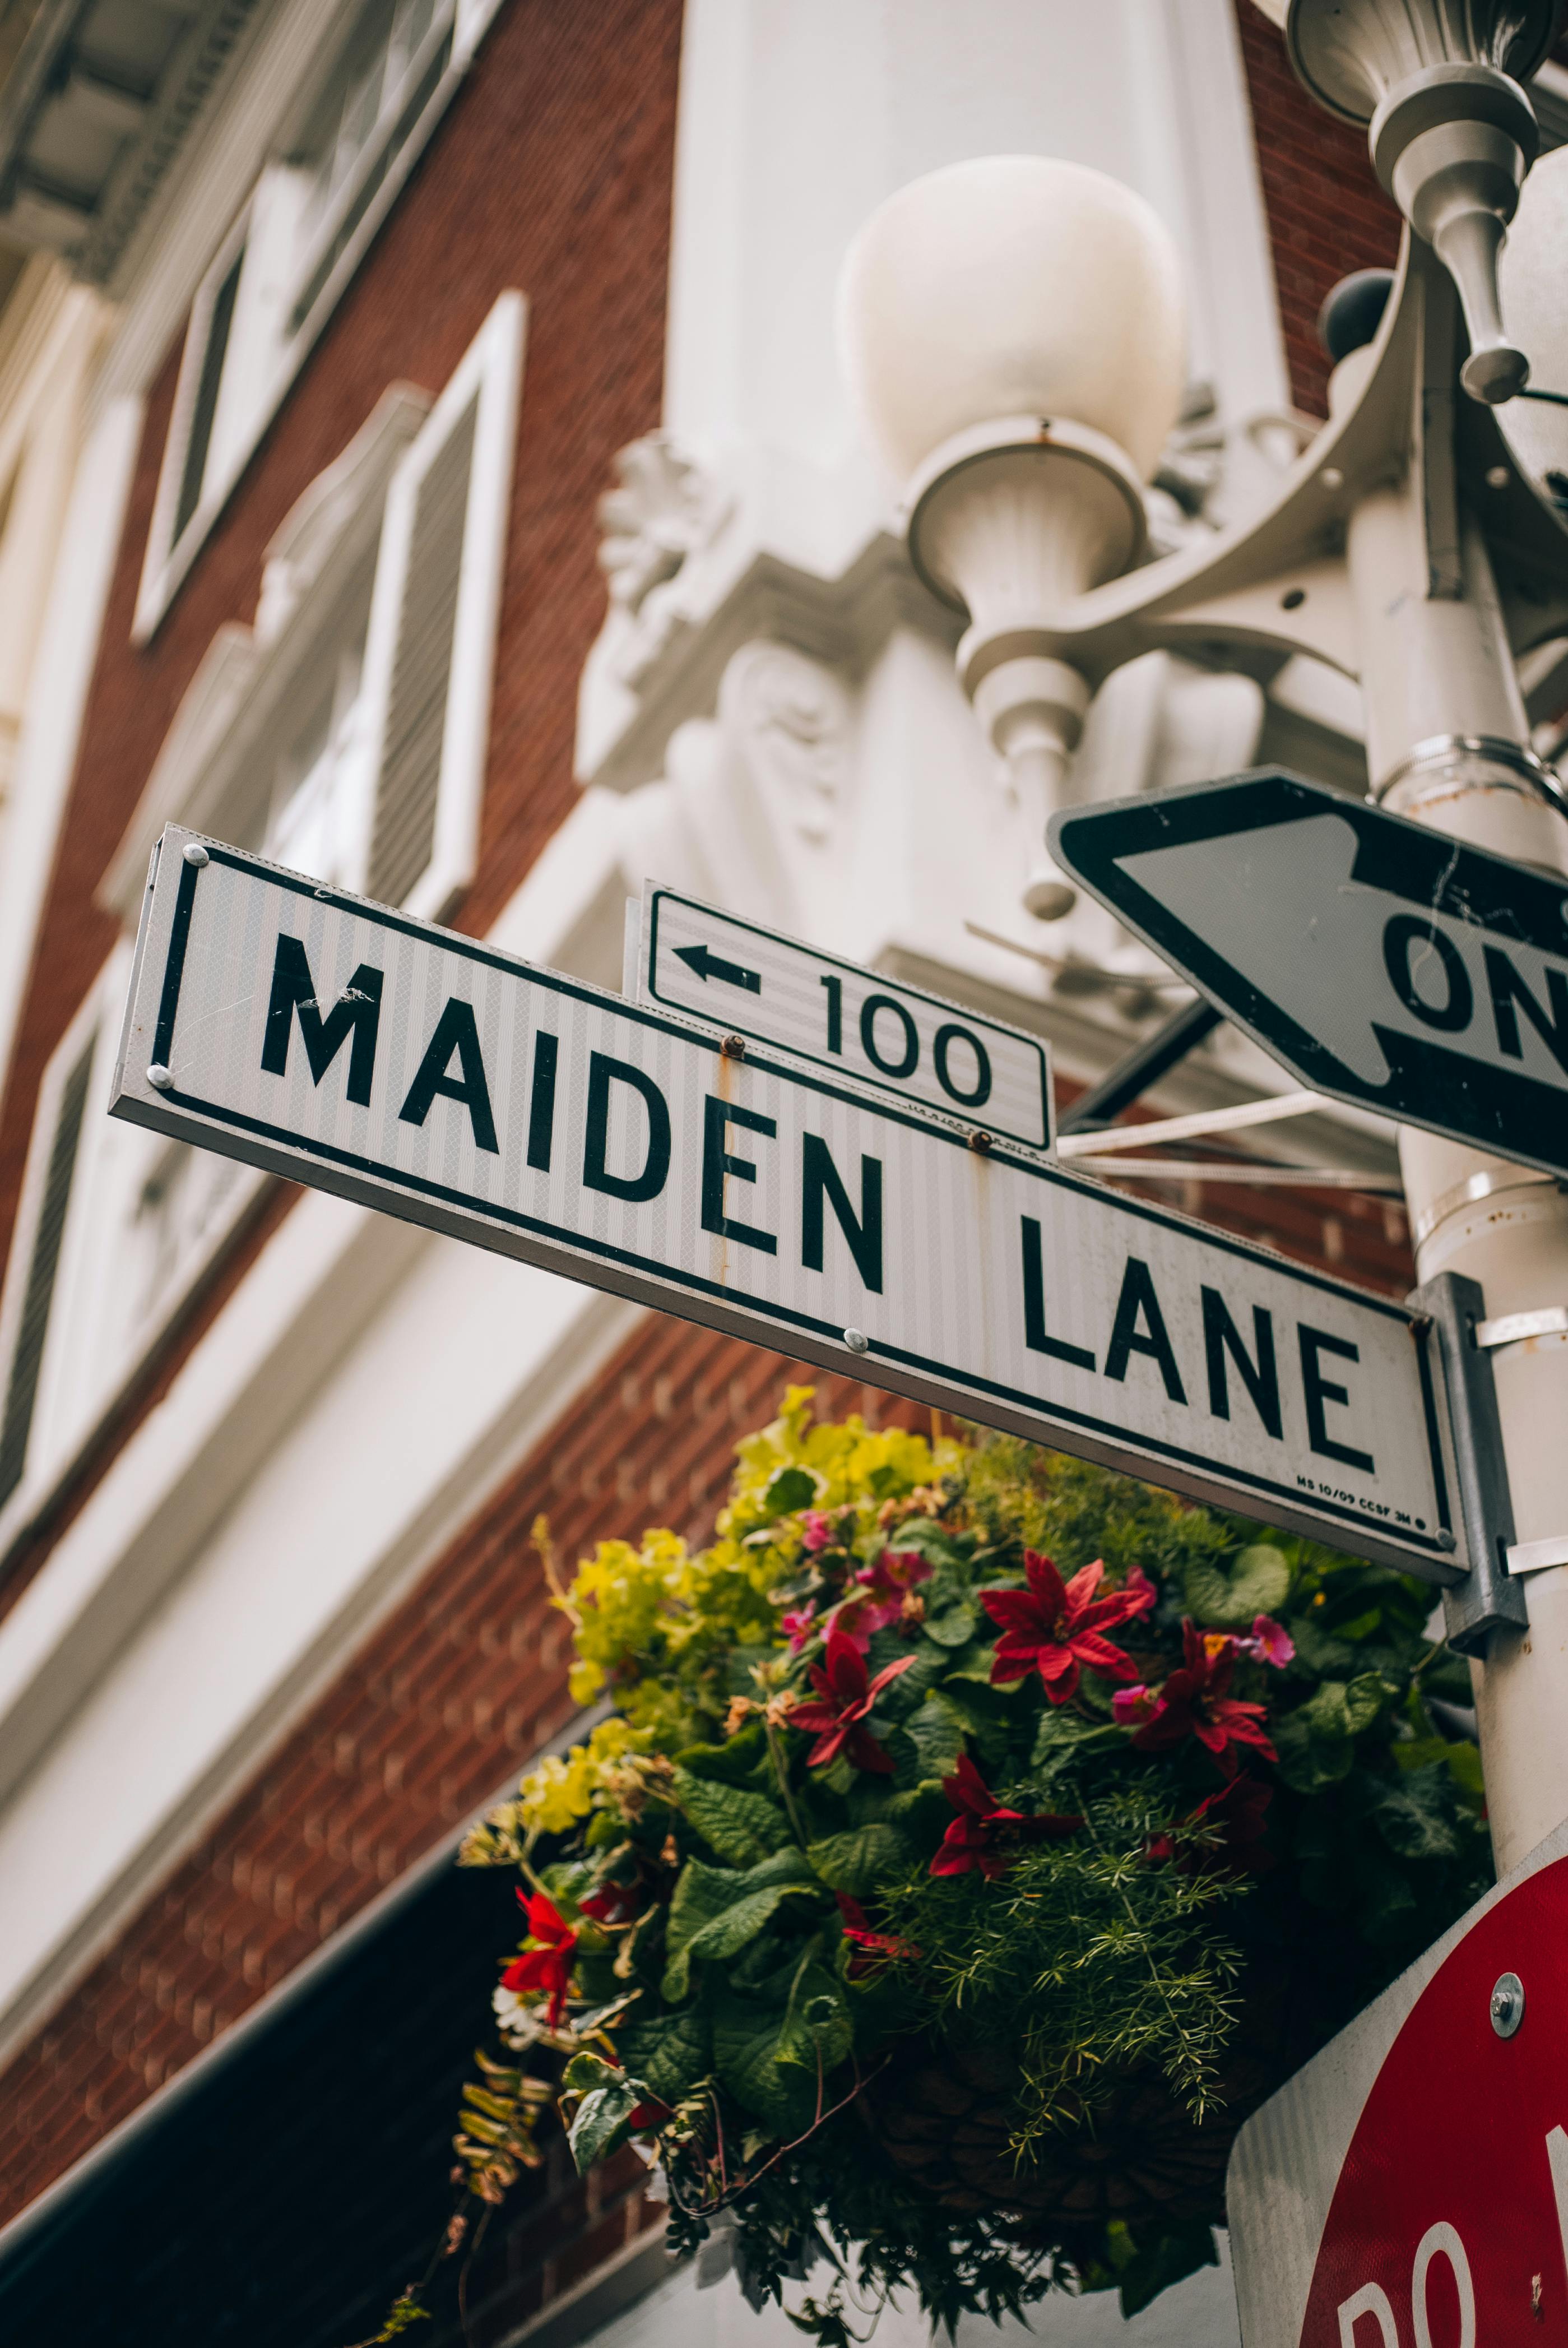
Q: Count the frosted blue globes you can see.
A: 0